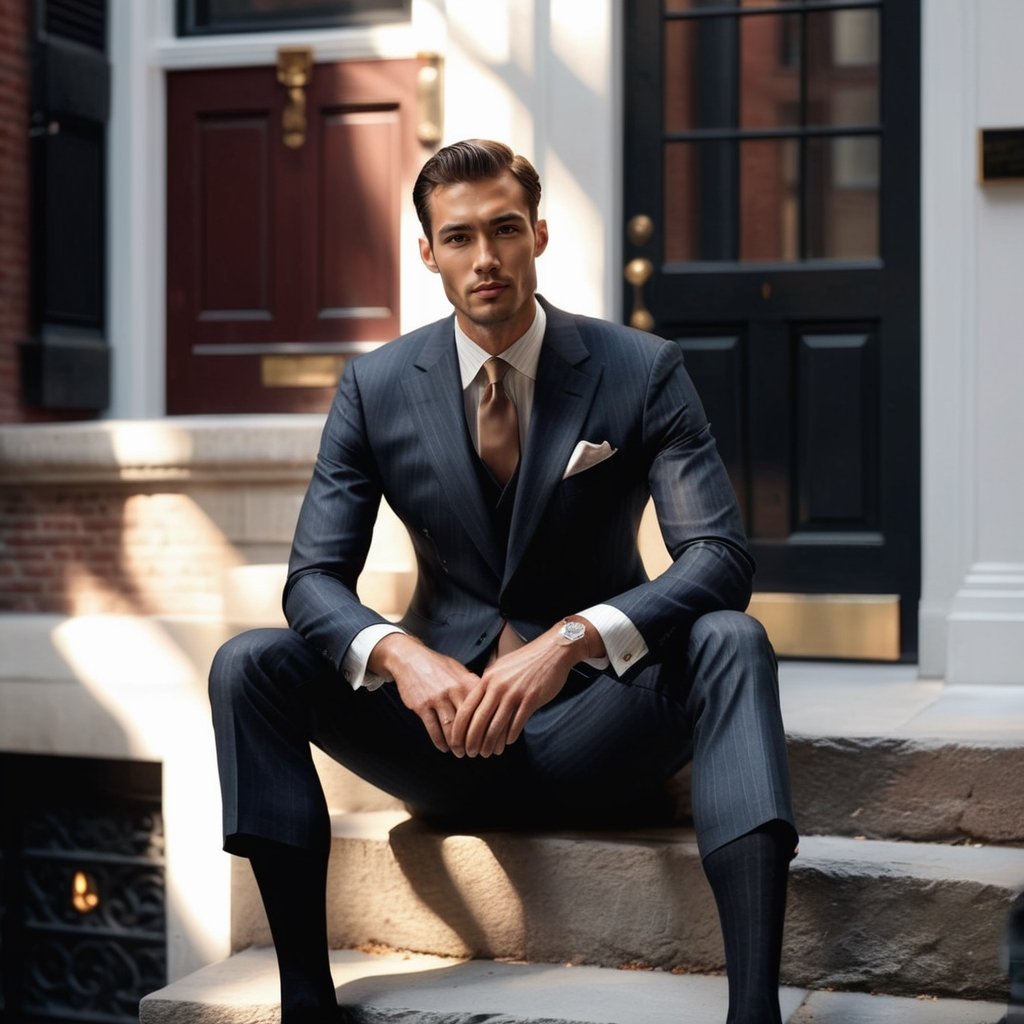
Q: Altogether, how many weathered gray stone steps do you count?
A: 3